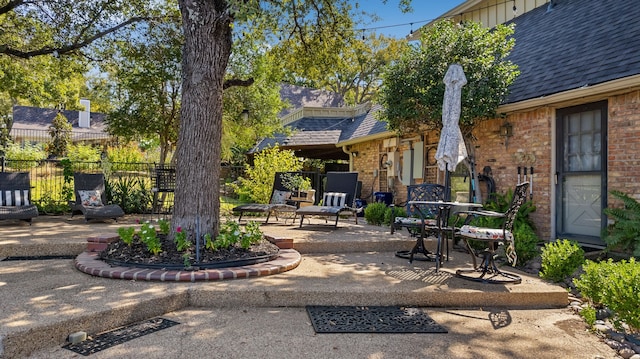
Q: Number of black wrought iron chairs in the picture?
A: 2